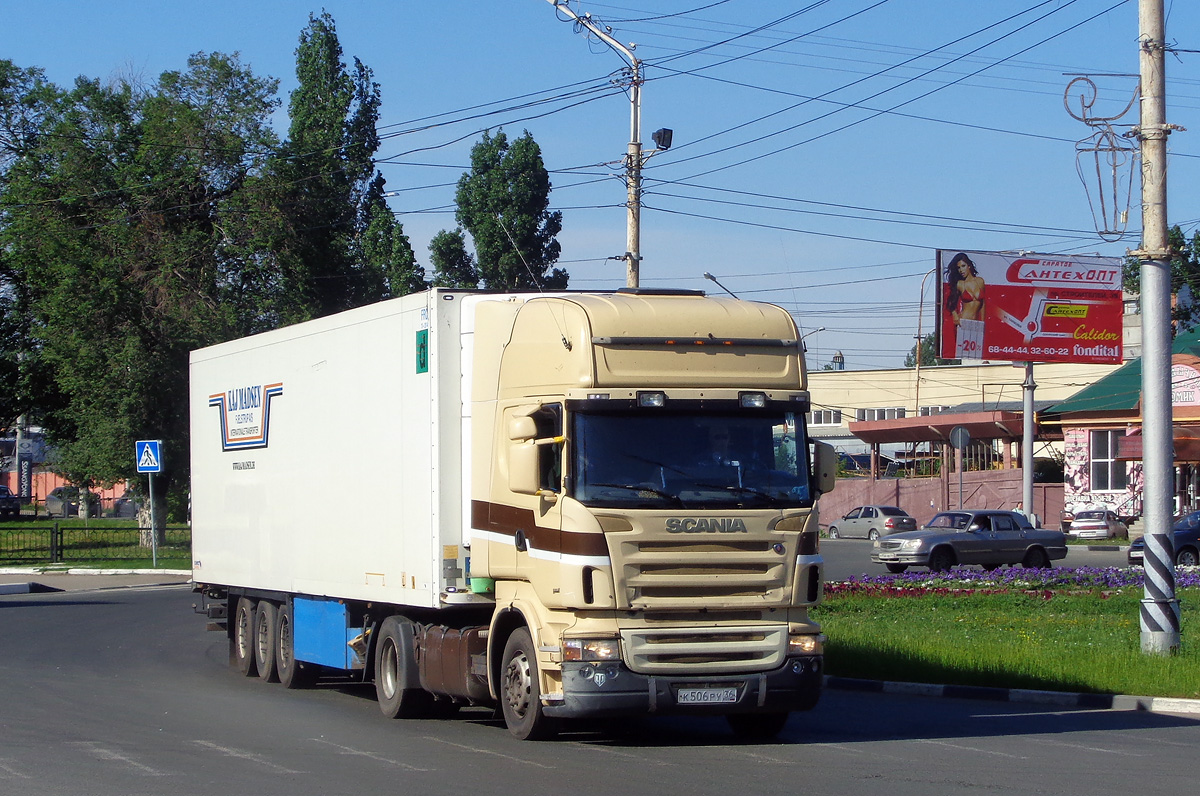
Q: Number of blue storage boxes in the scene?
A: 1